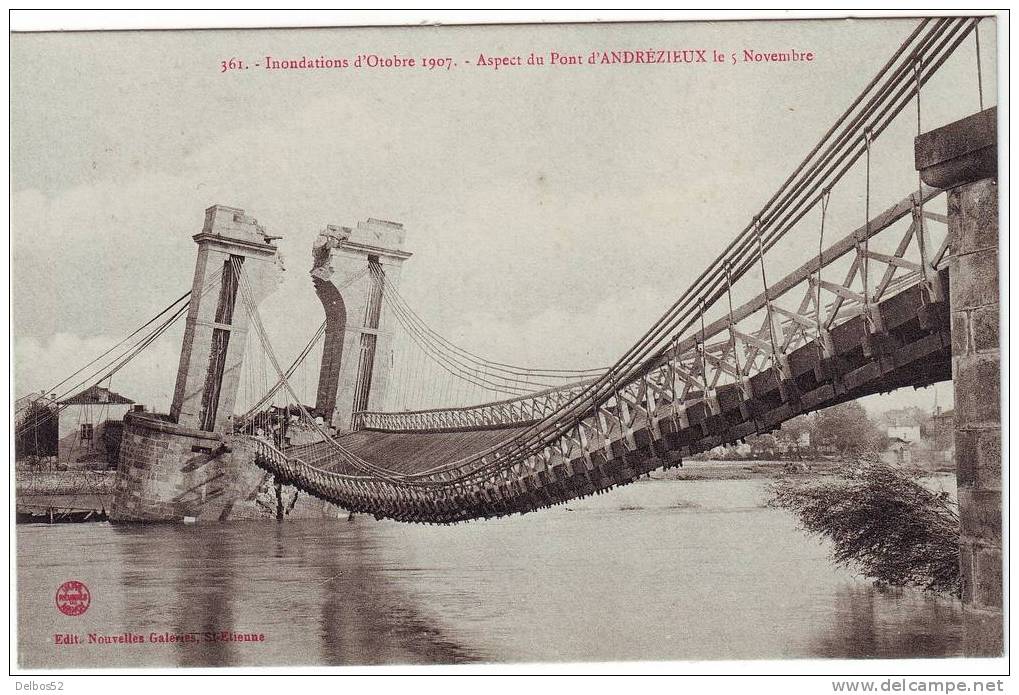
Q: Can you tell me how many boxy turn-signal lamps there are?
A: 0